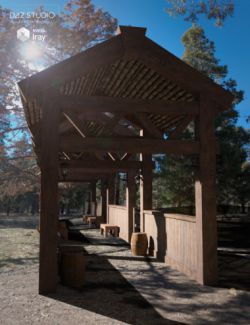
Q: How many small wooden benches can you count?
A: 3